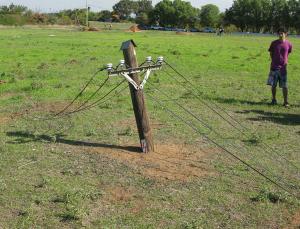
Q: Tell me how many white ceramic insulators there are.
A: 4